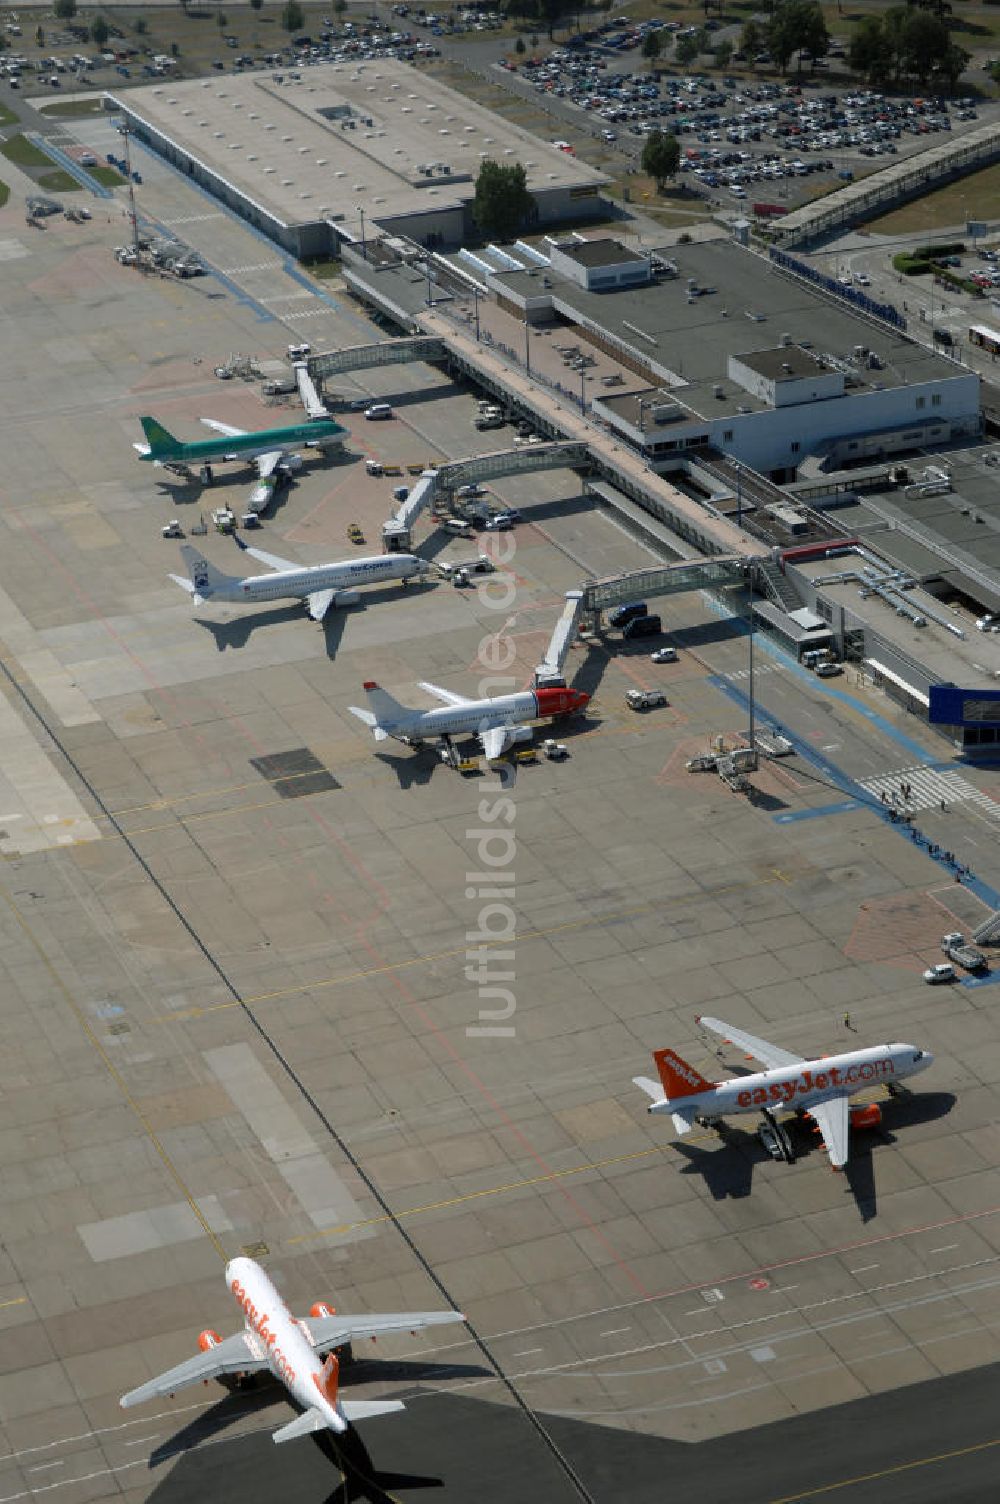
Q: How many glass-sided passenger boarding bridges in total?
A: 3